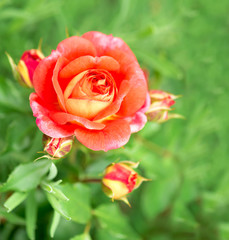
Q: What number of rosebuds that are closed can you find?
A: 4